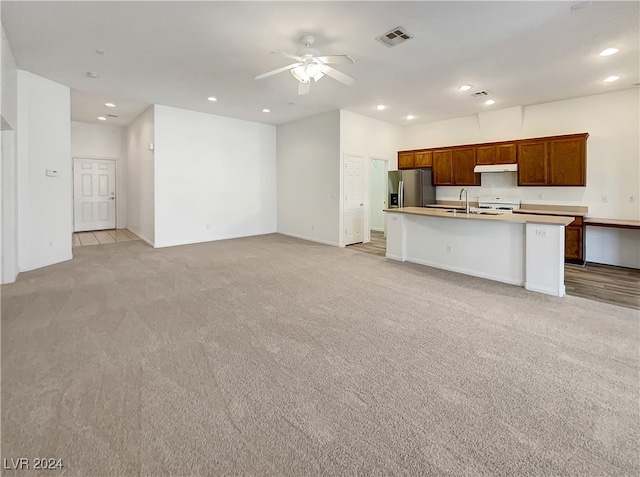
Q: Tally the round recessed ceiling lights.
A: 10